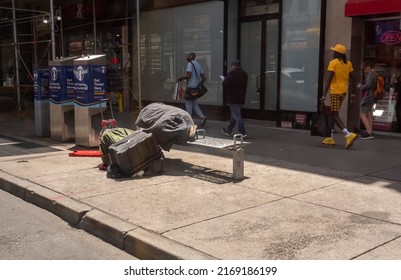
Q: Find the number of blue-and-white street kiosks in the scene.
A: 3